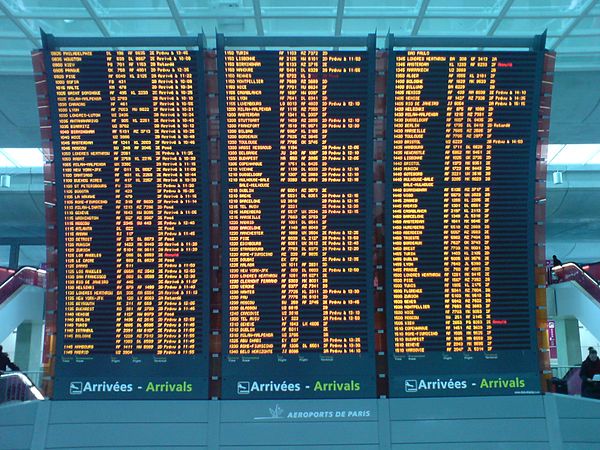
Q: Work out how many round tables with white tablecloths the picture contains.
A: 0